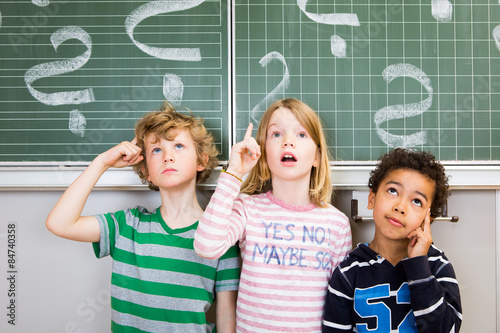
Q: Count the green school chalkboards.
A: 2